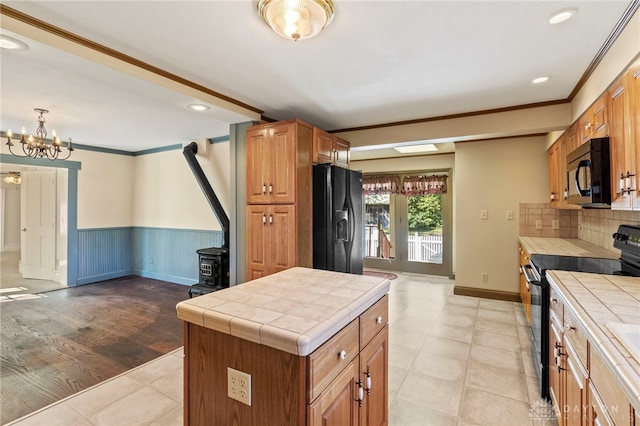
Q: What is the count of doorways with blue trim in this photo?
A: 1